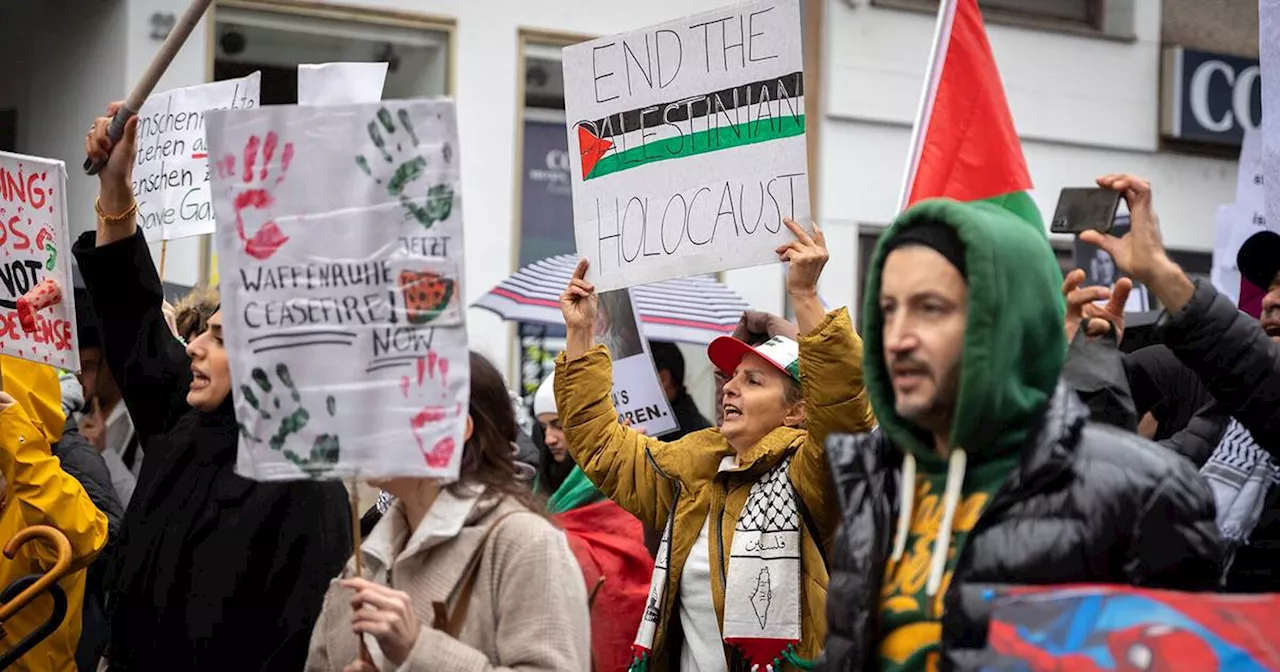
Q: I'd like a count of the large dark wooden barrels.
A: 0